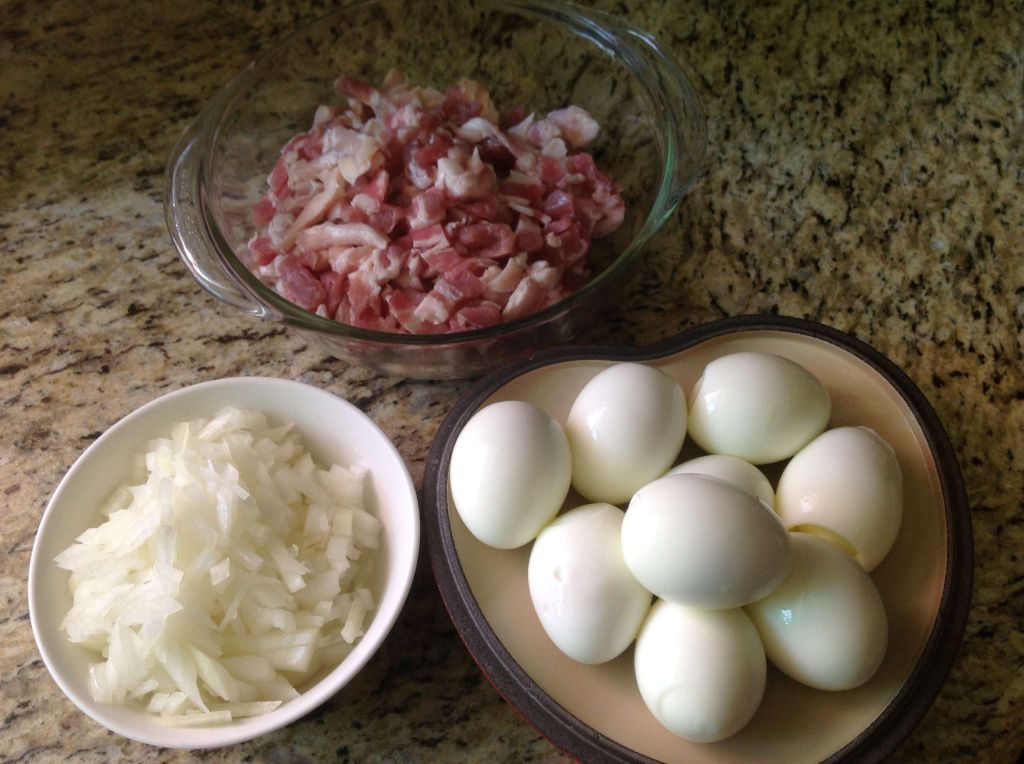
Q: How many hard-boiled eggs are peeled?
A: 9